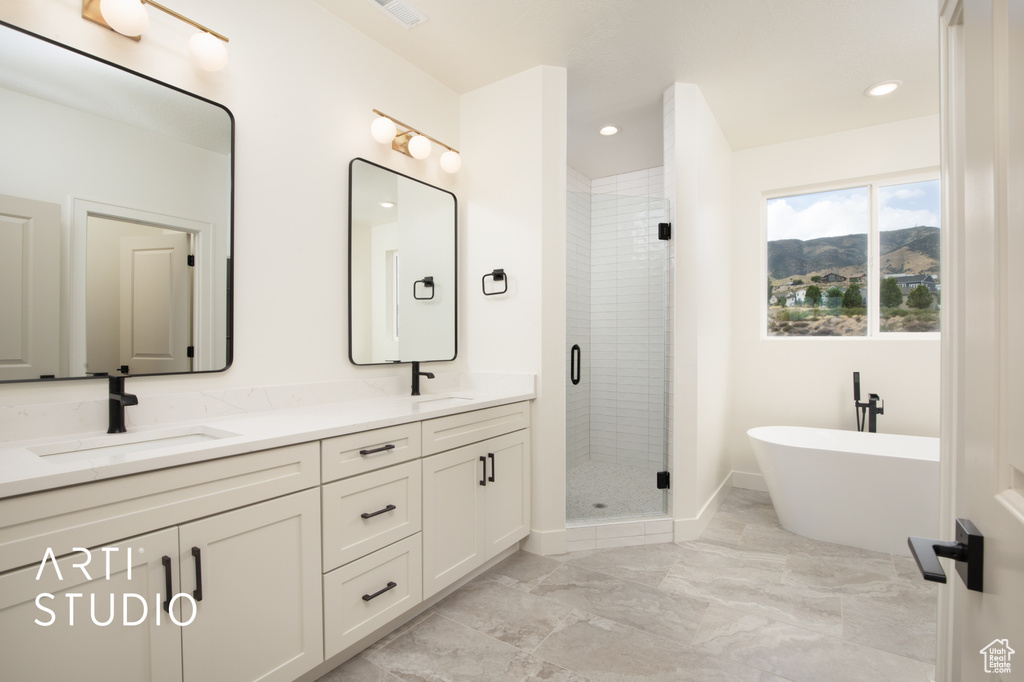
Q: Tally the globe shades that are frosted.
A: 5